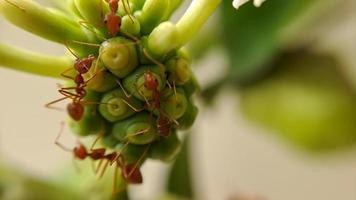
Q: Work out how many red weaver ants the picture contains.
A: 4